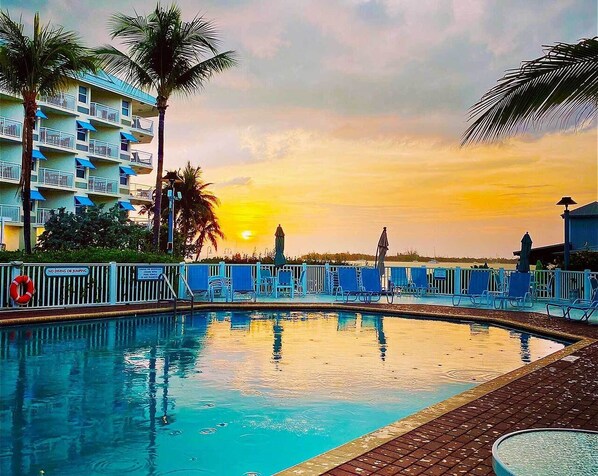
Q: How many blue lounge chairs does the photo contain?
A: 10